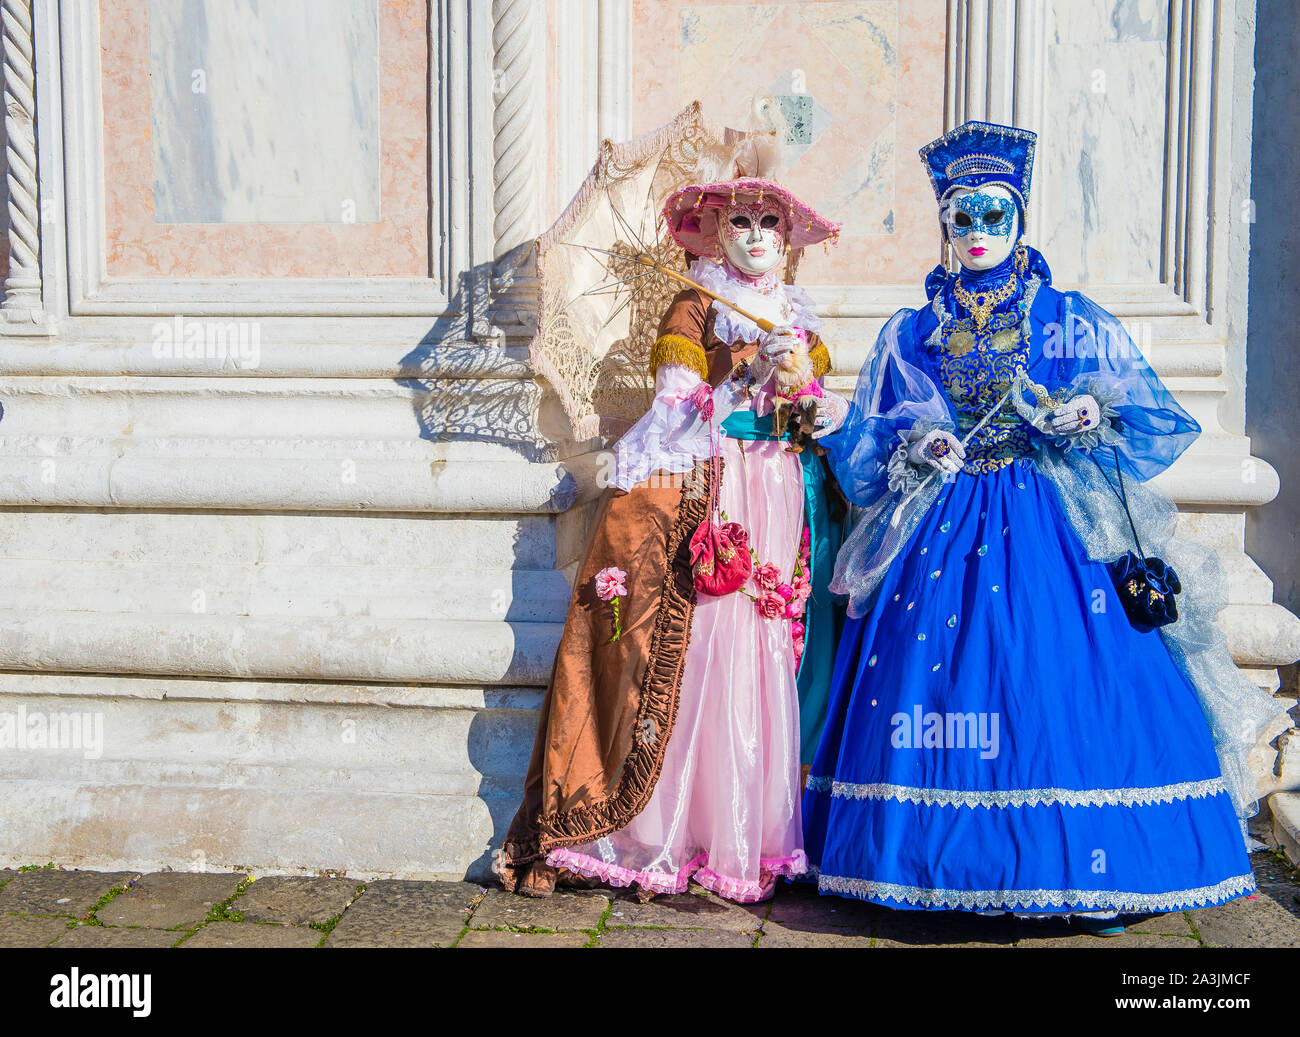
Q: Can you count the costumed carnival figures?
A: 2